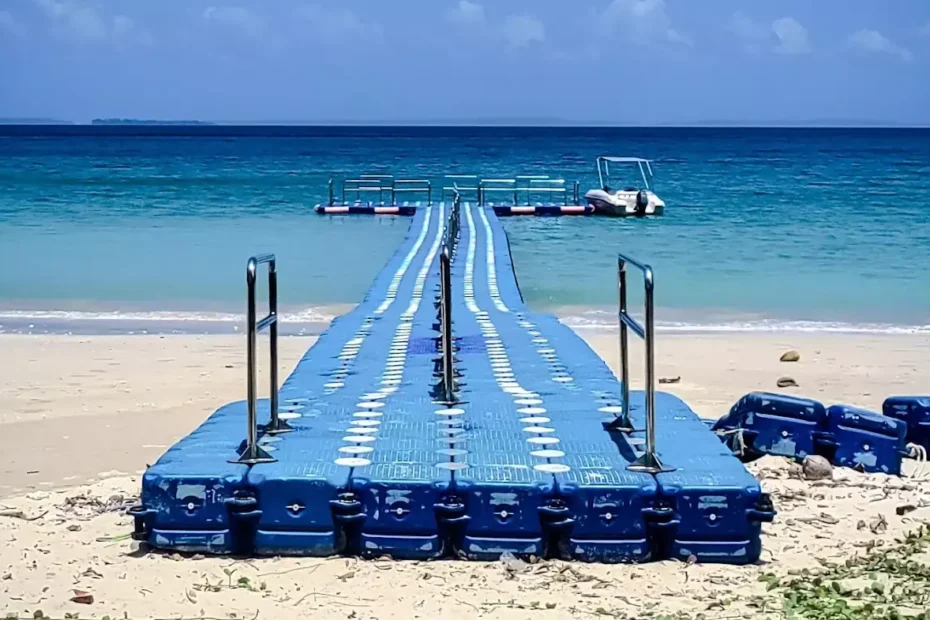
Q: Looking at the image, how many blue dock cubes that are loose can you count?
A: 3